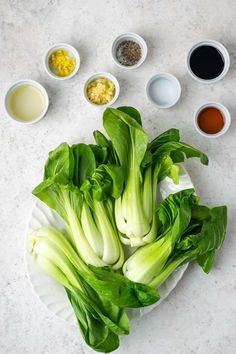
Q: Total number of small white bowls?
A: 7